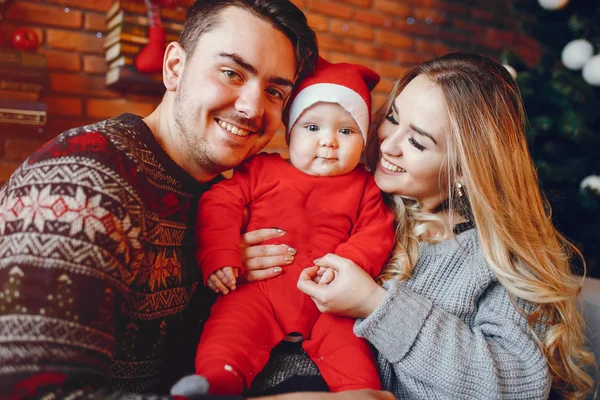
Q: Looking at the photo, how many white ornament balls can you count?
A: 5